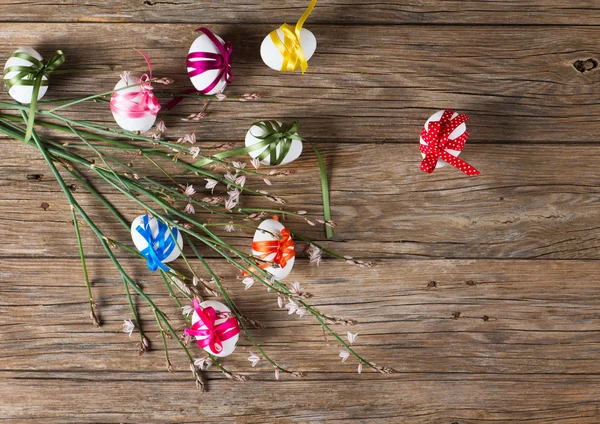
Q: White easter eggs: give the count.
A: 9